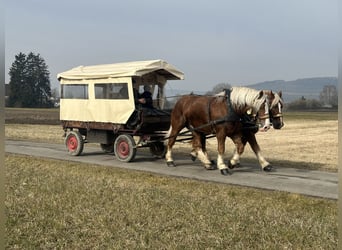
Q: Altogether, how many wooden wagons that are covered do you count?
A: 1